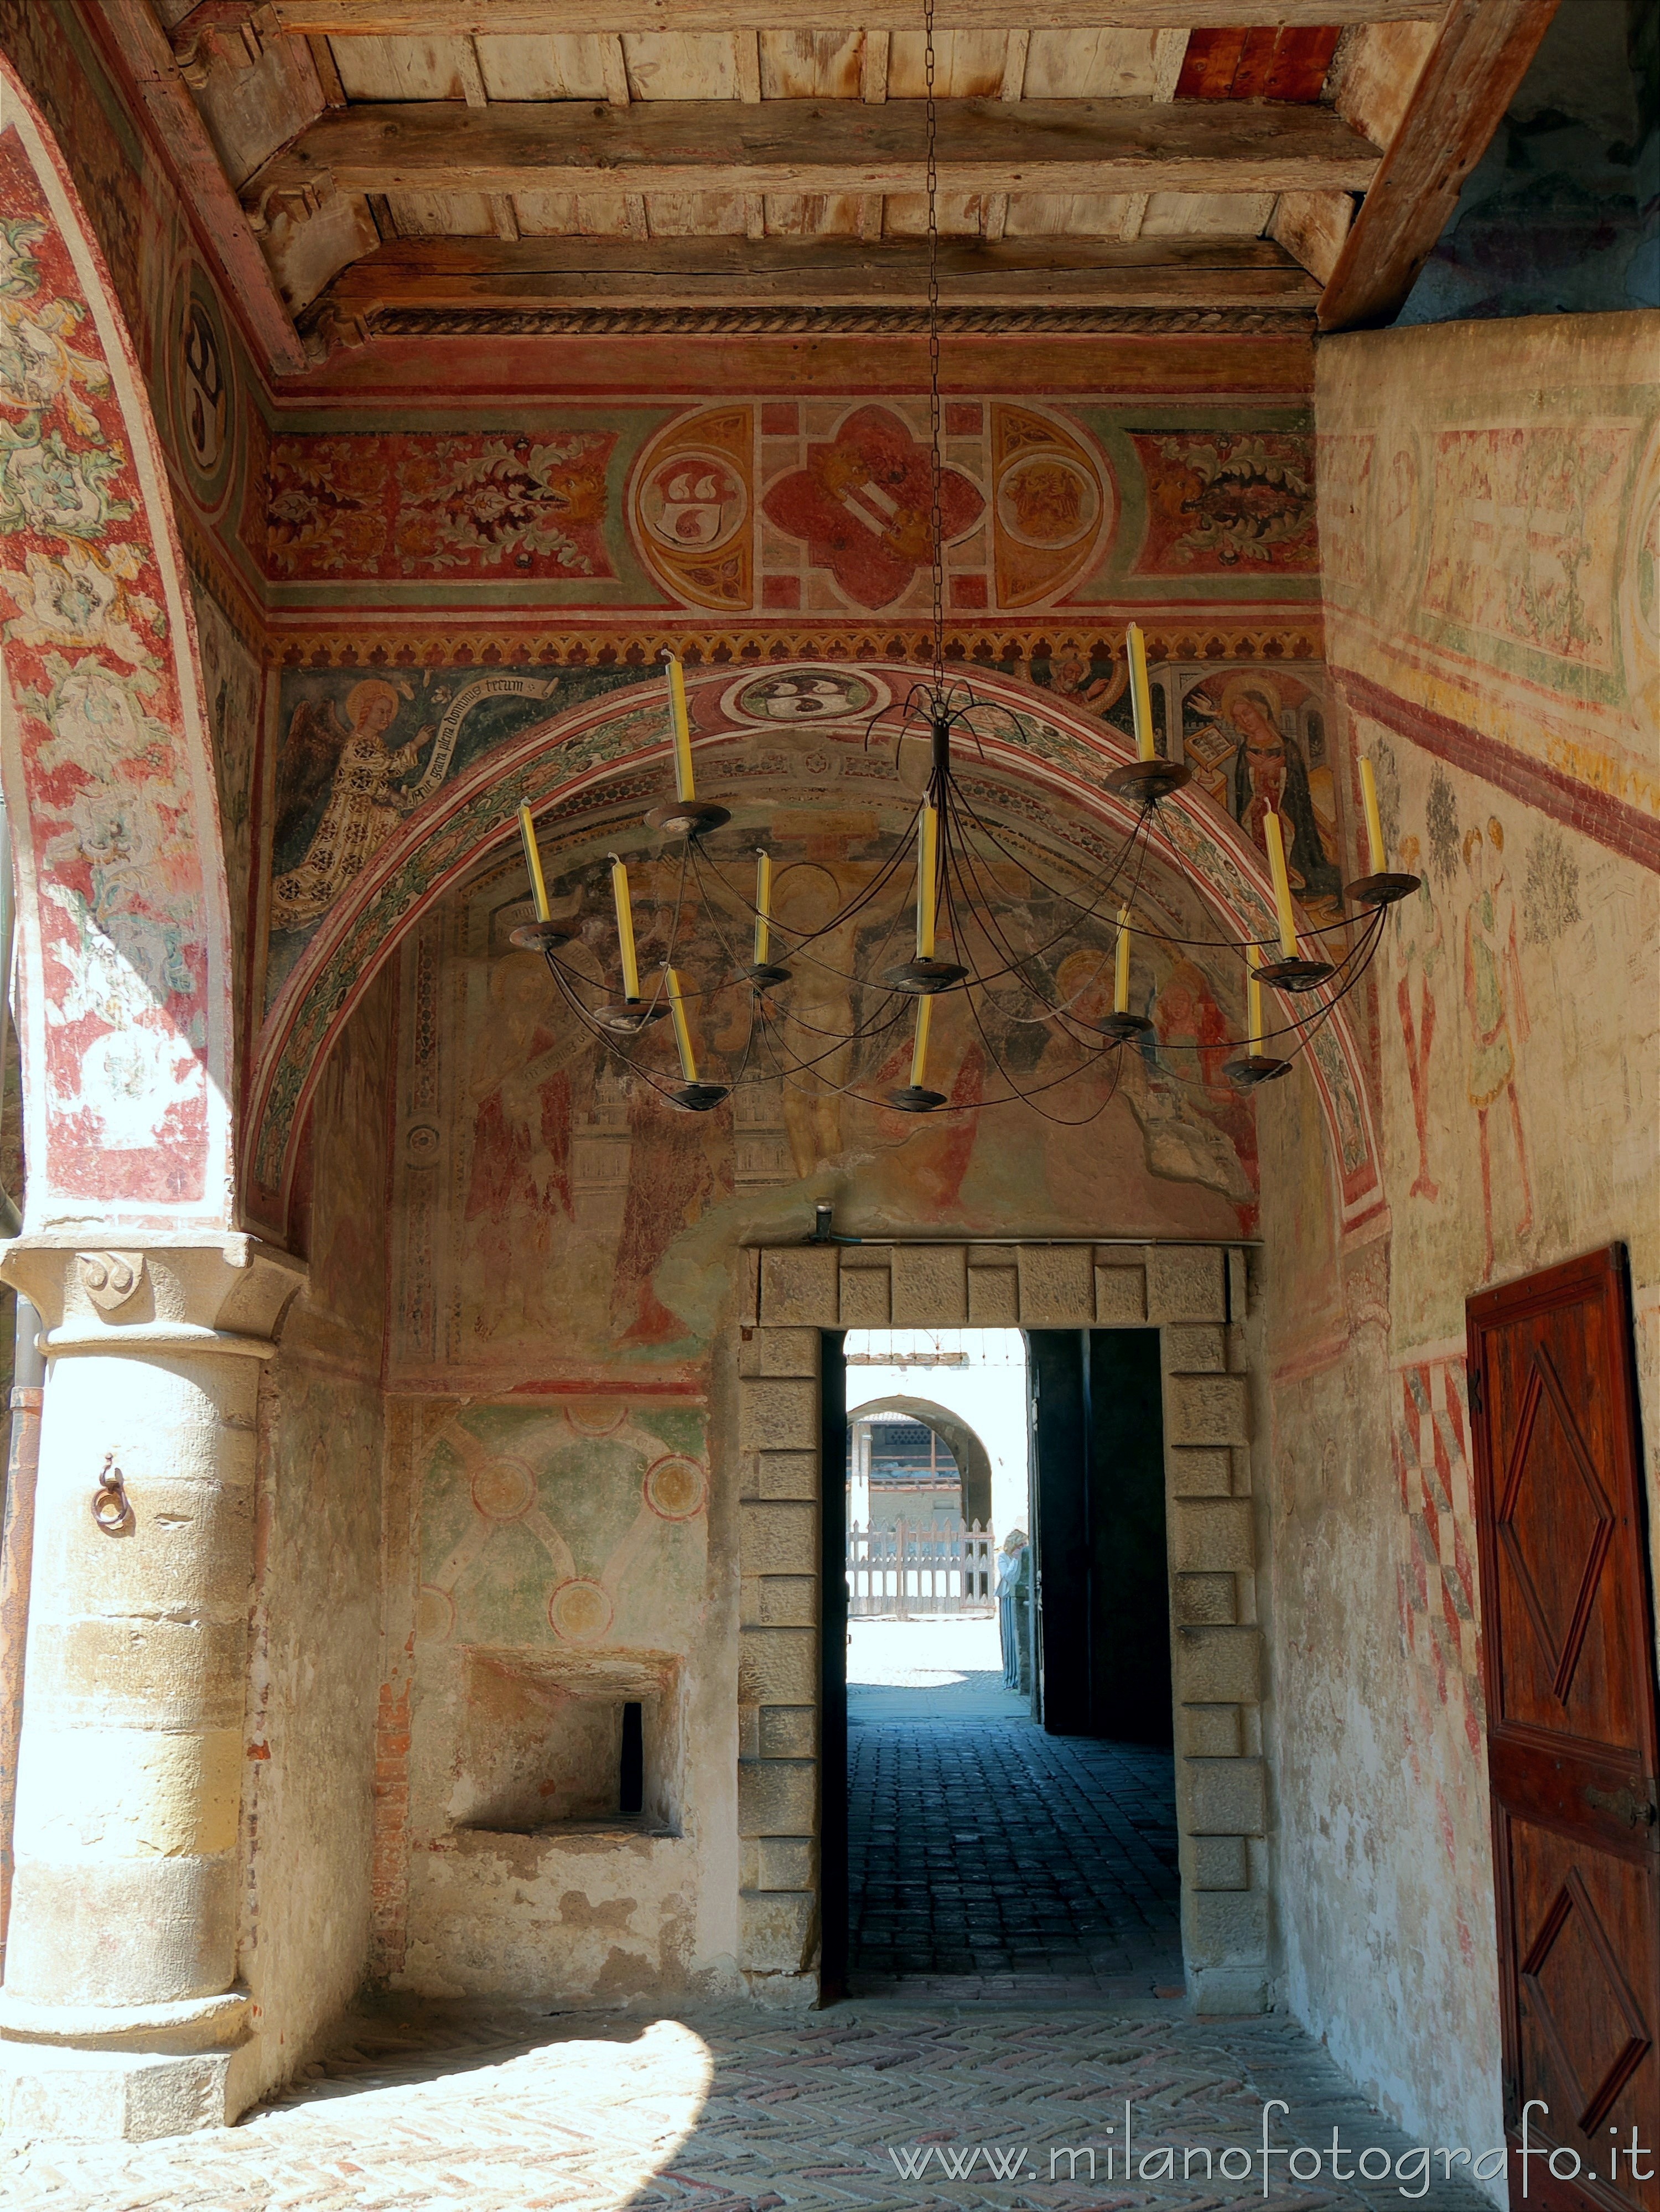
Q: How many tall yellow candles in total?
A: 12